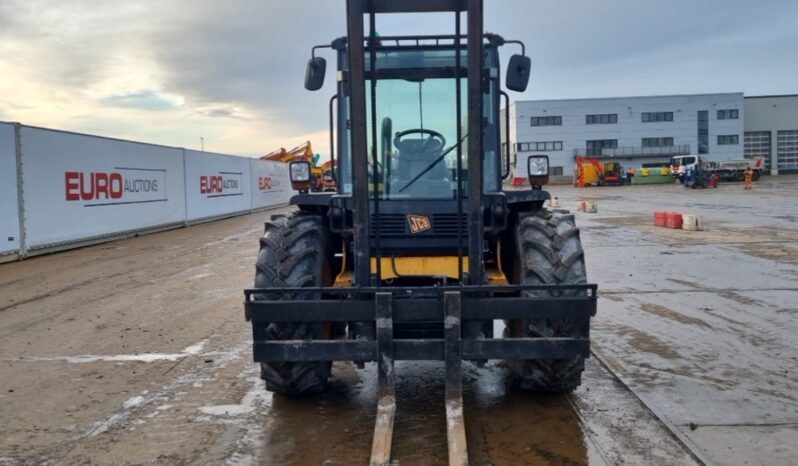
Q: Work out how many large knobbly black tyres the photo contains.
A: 2